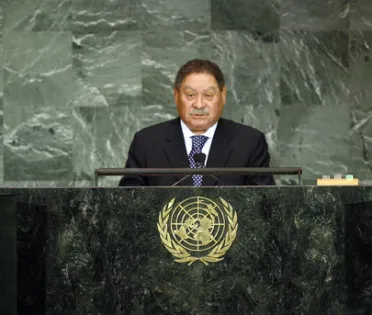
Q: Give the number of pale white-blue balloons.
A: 0